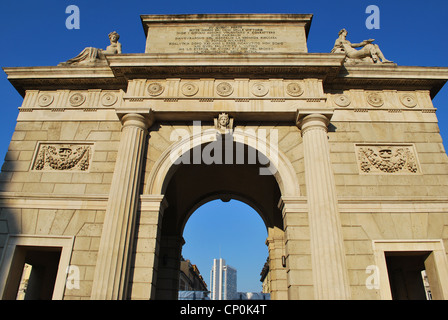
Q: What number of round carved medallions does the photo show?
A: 11